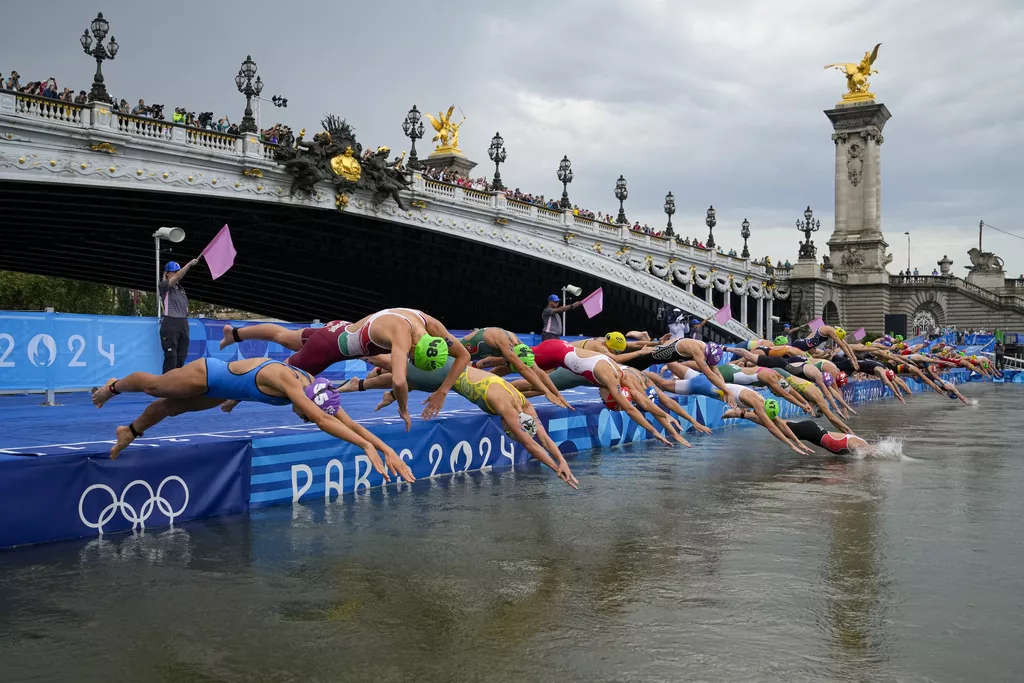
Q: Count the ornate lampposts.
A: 10